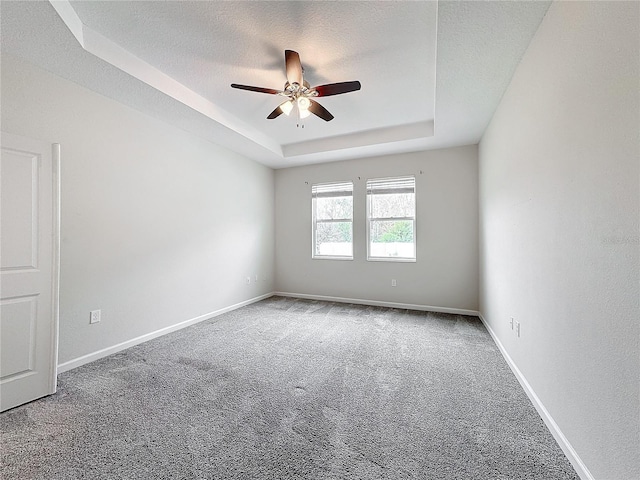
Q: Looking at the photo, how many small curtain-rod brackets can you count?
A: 3